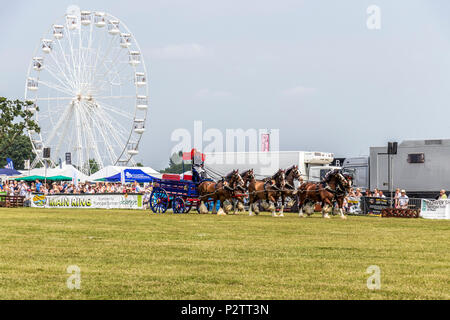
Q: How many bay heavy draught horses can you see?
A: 6